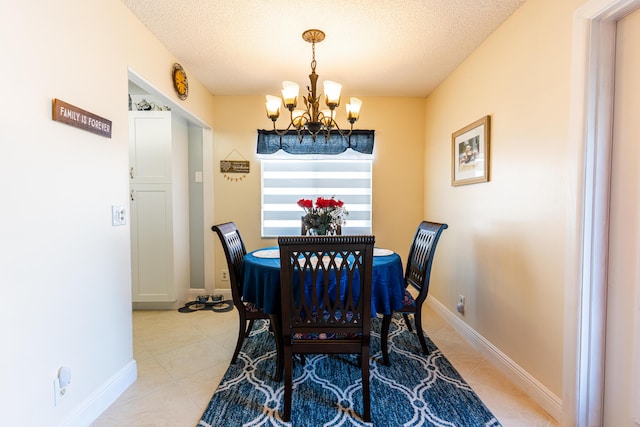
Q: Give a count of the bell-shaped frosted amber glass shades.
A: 6